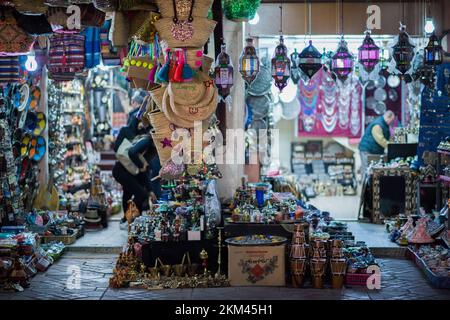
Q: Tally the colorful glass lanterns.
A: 8